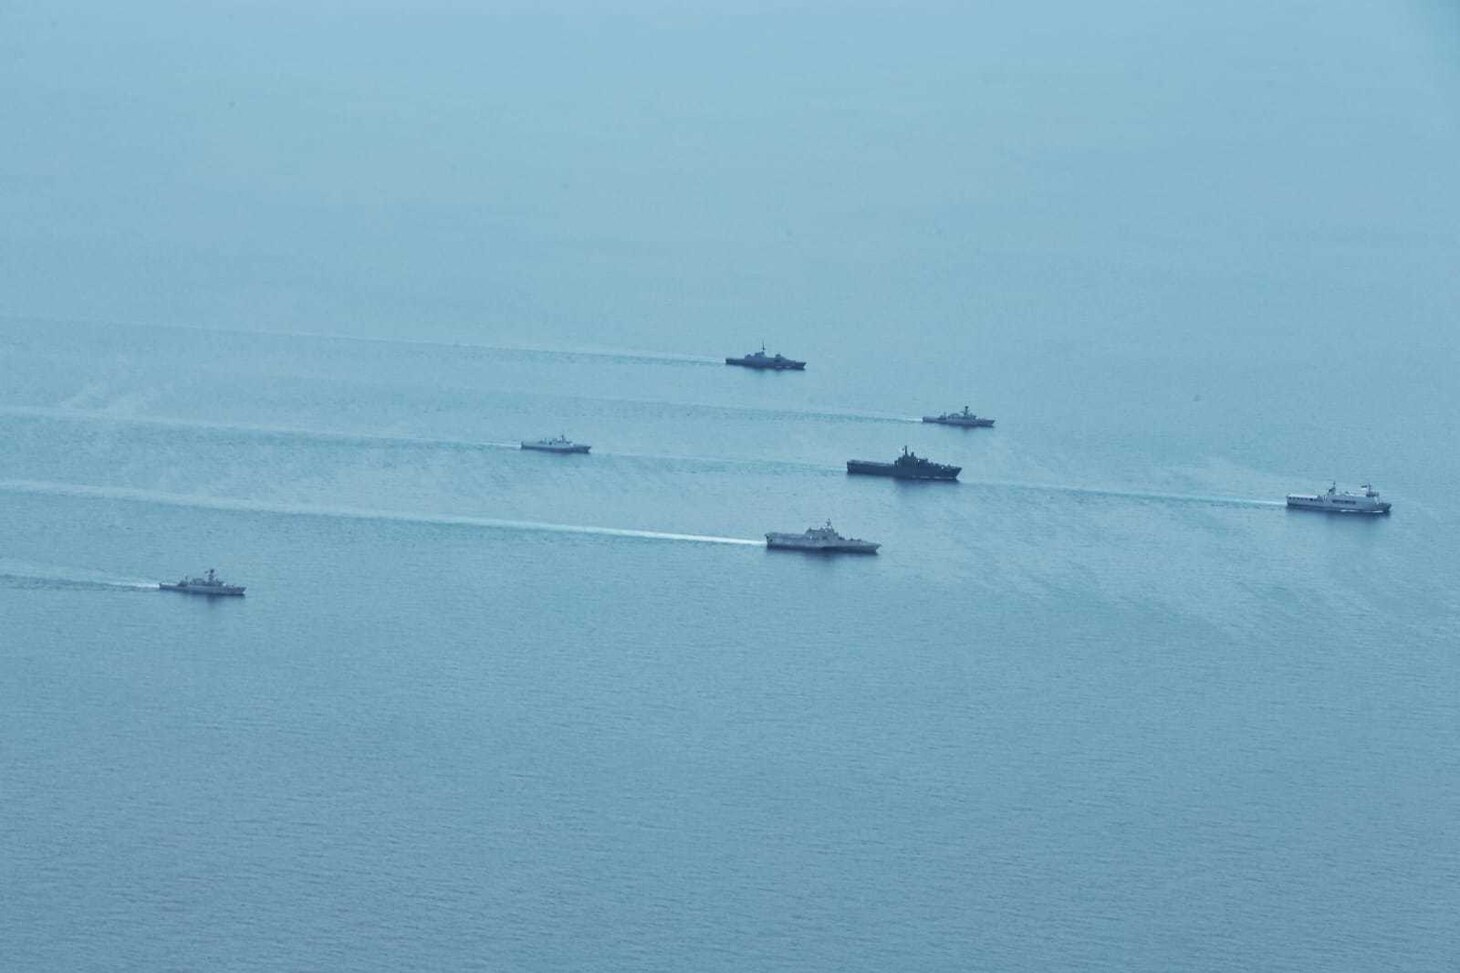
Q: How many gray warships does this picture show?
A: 7